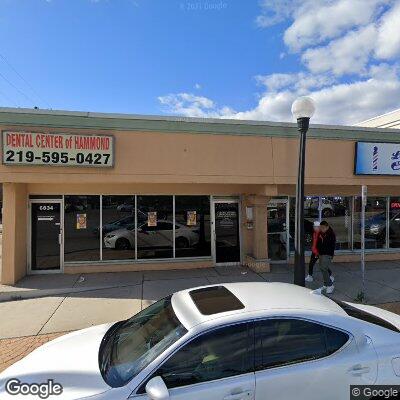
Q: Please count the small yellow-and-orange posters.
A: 3